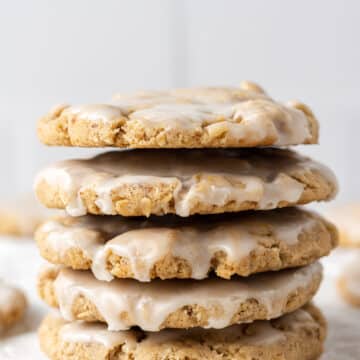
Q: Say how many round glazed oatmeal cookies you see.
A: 5